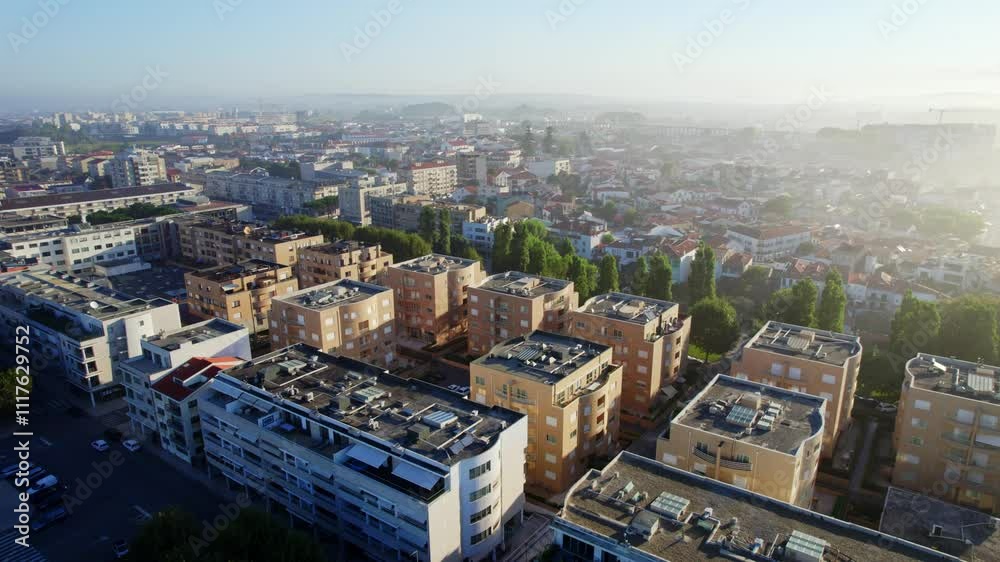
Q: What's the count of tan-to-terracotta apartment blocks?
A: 11